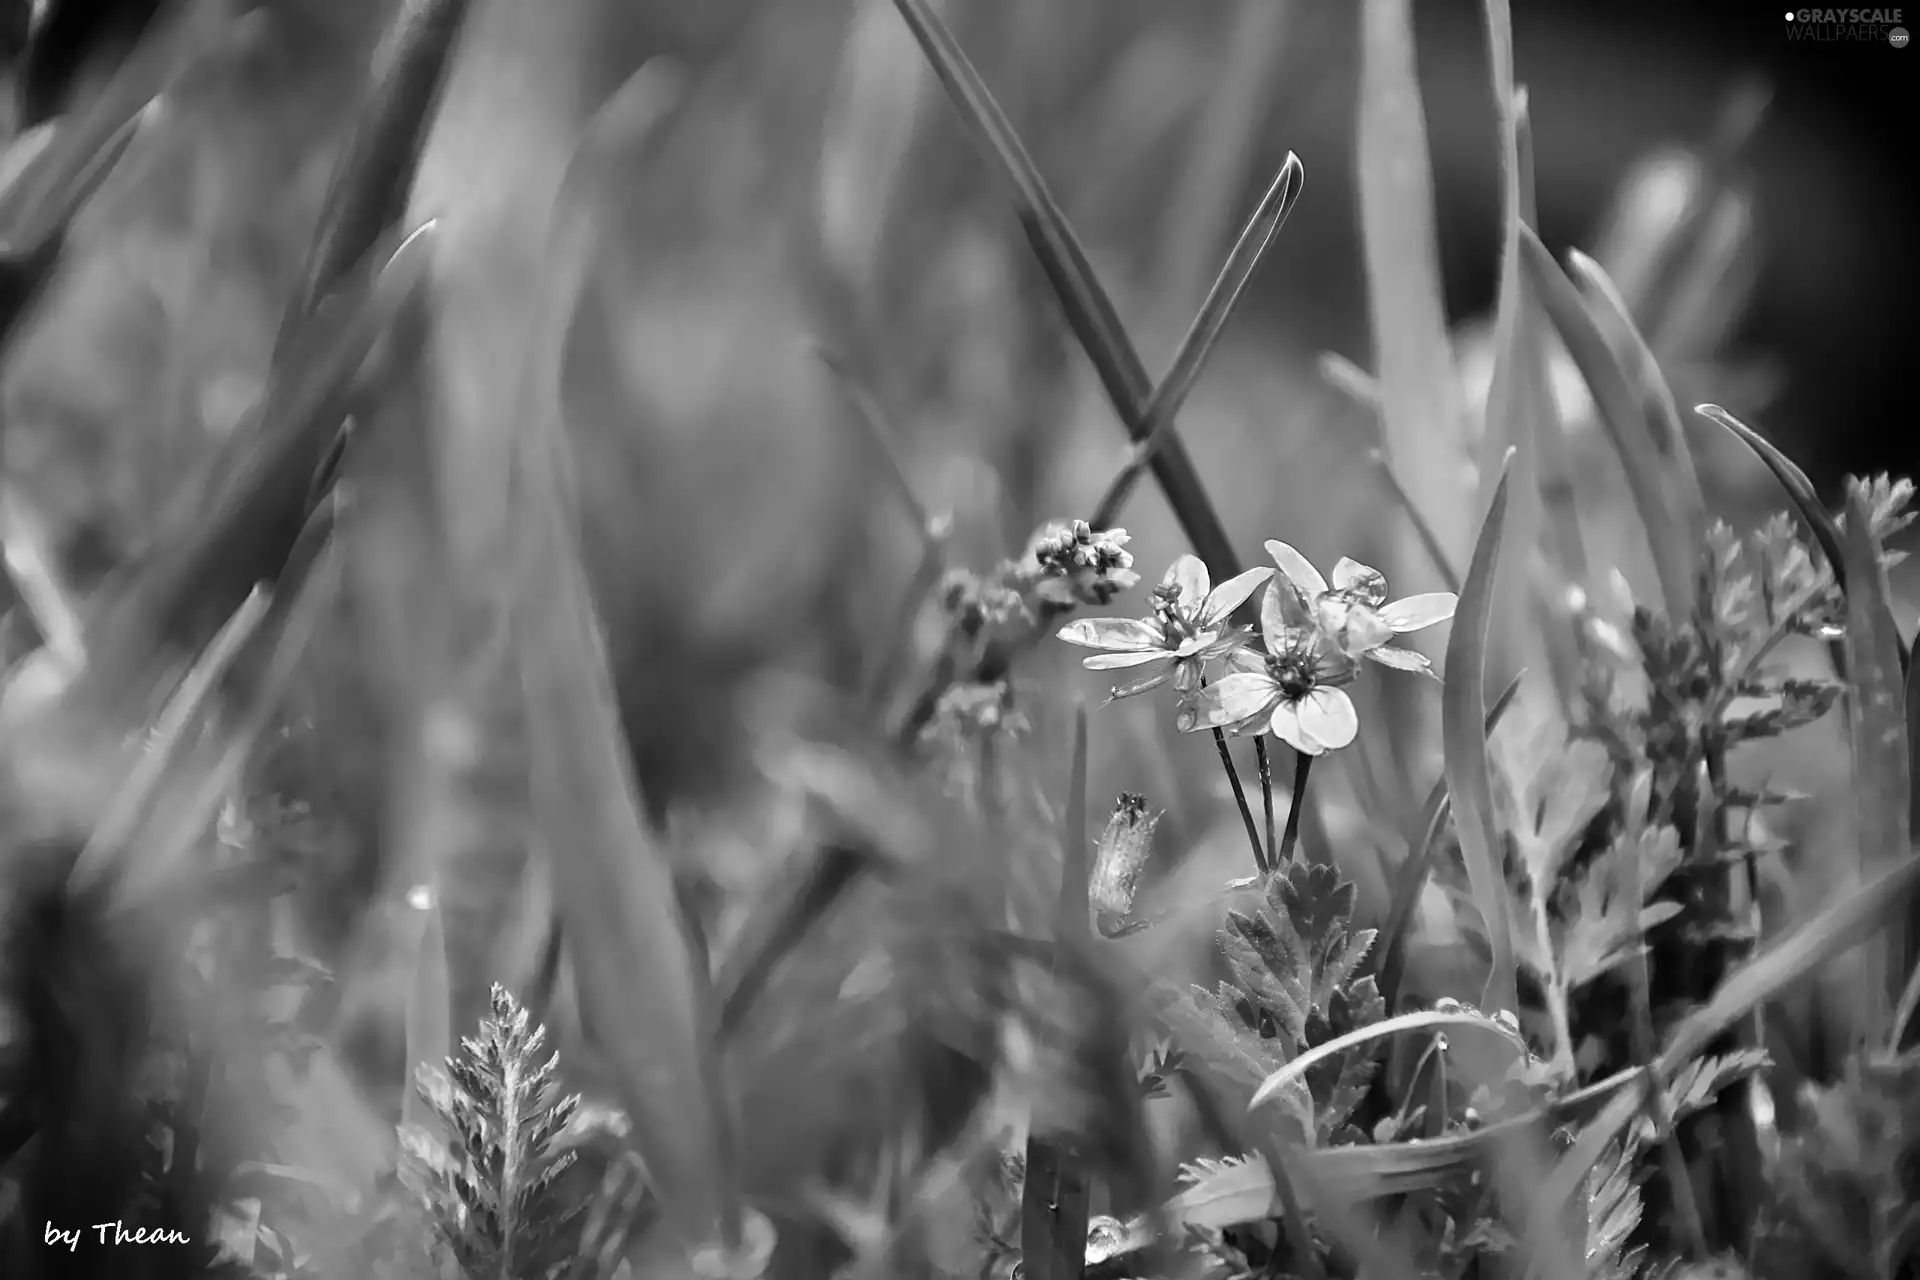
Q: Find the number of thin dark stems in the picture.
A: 3